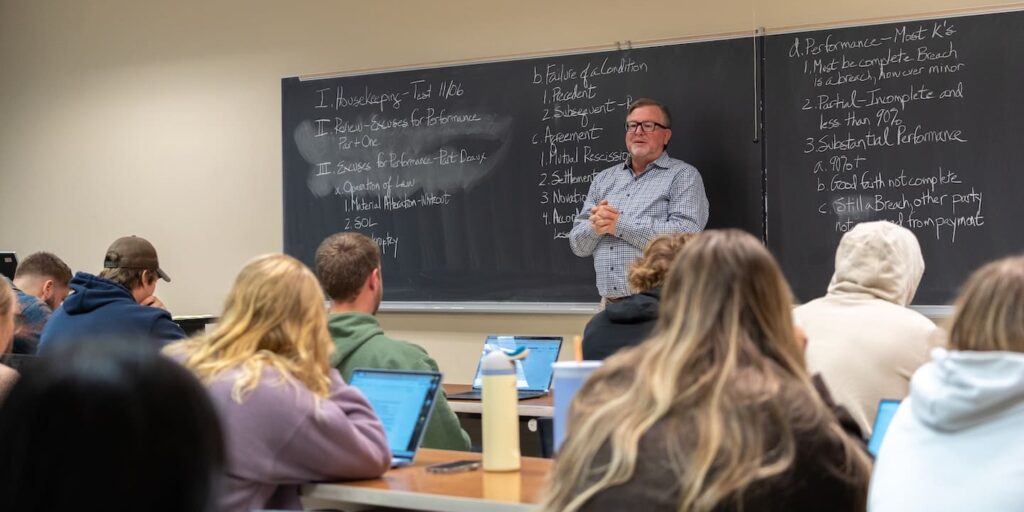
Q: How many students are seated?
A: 10